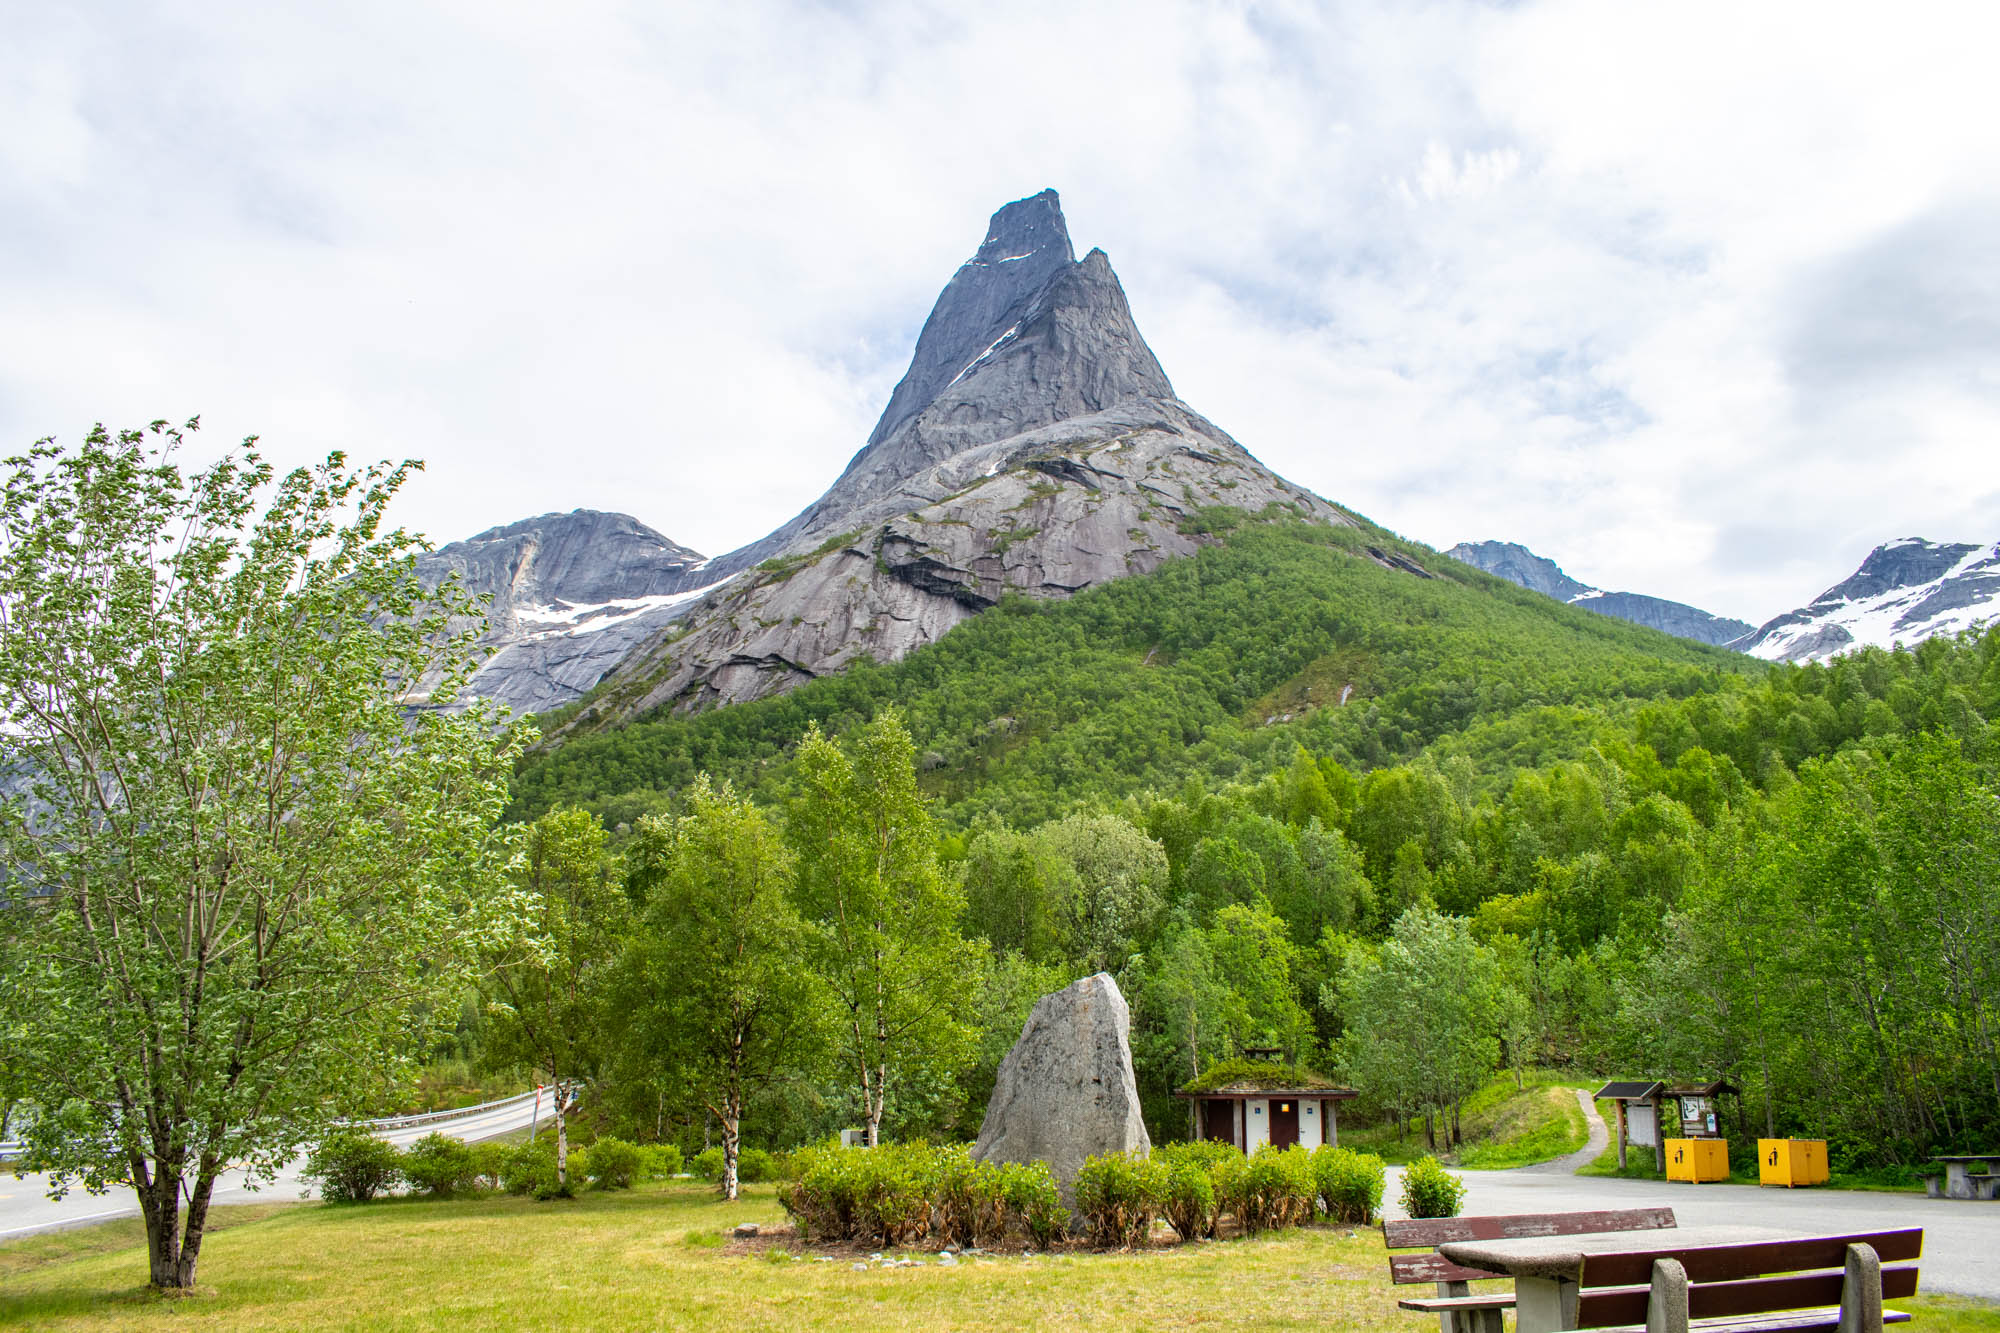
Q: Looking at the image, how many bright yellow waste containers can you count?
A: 2